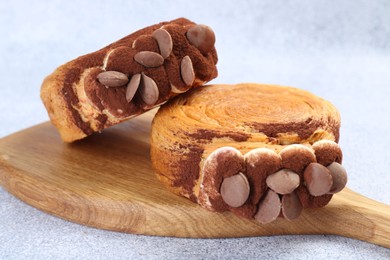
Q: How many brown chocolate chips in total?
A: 13